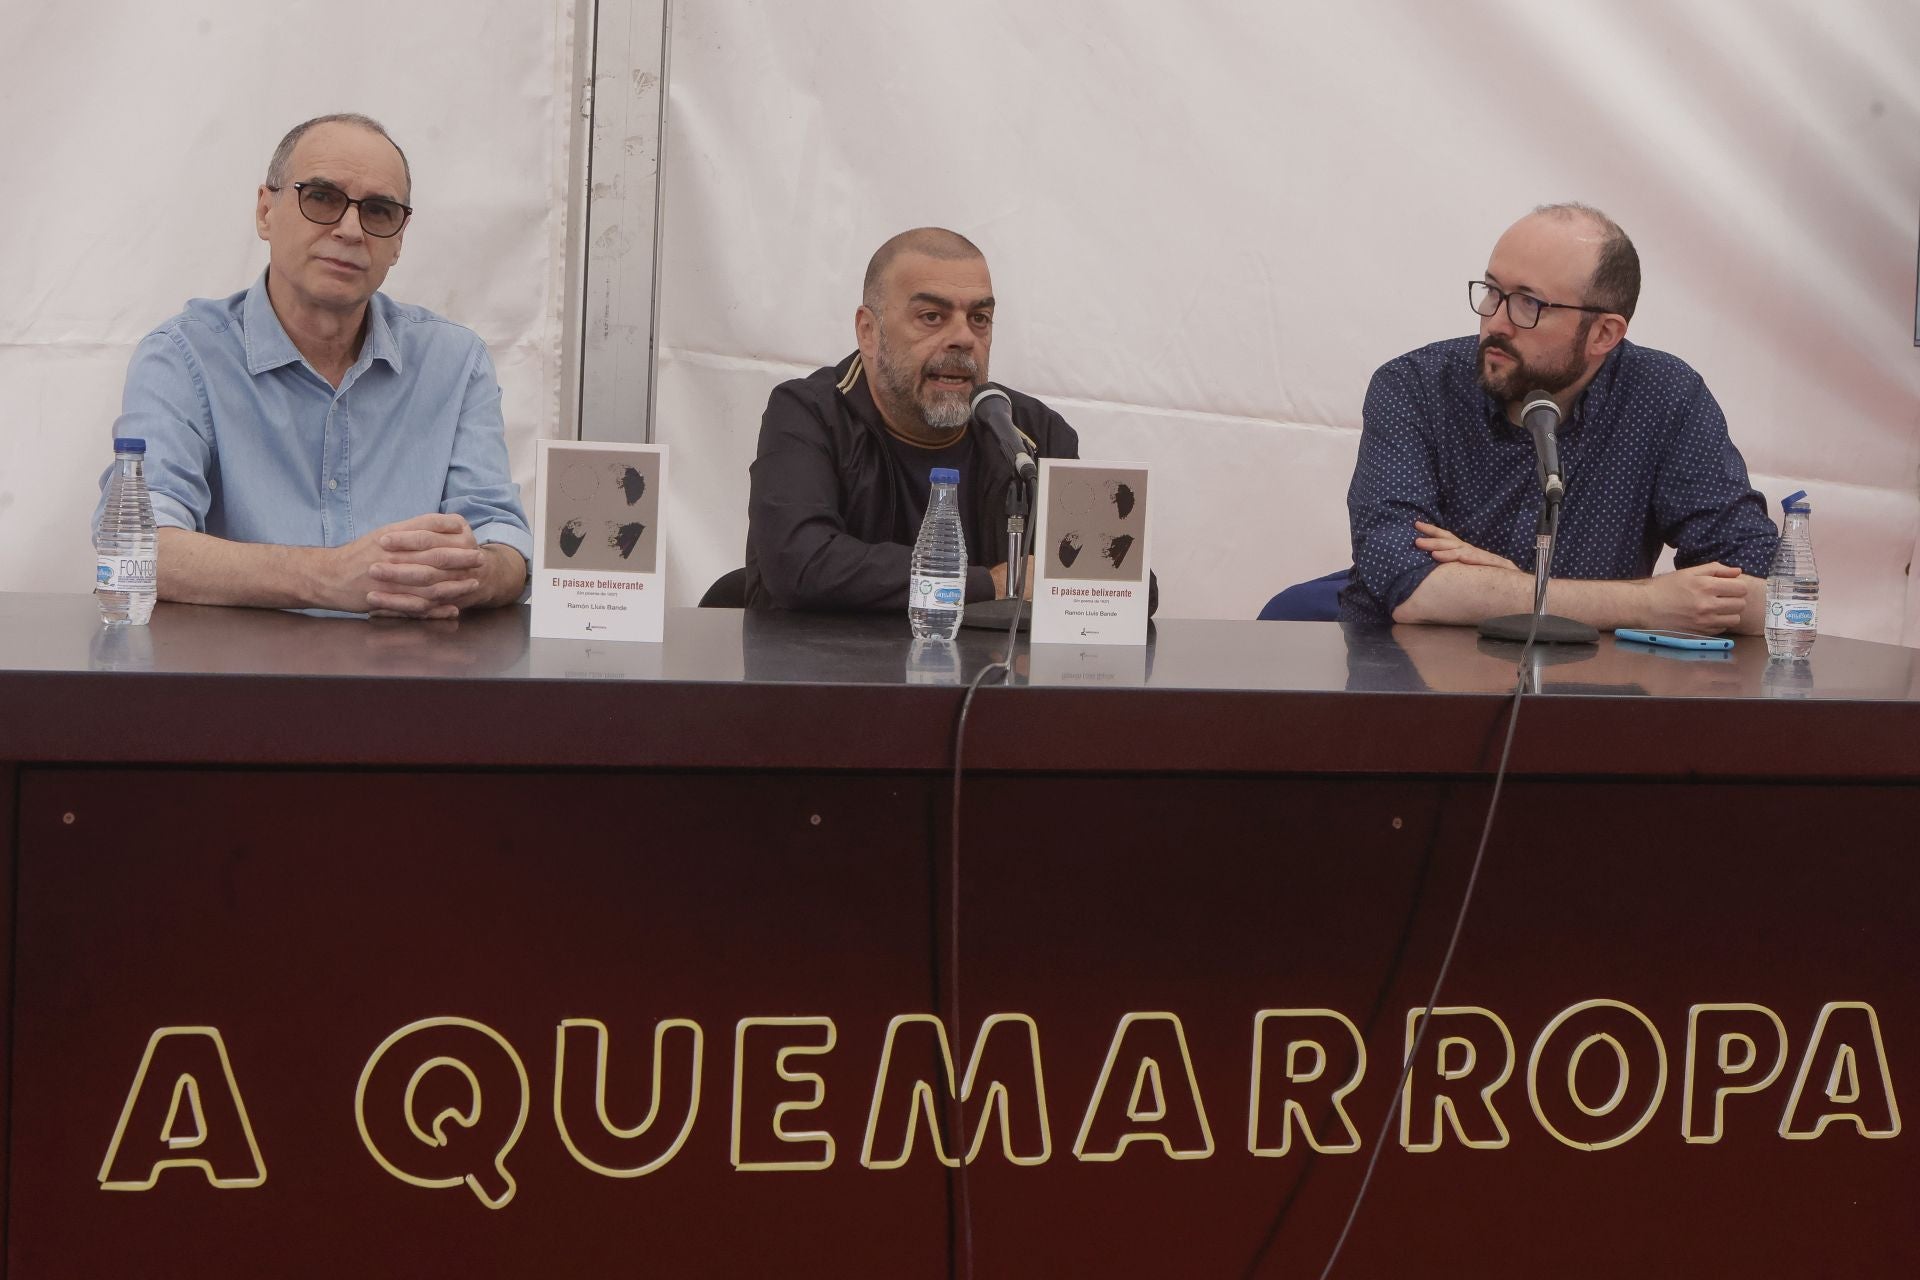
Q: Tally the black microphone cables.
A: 2